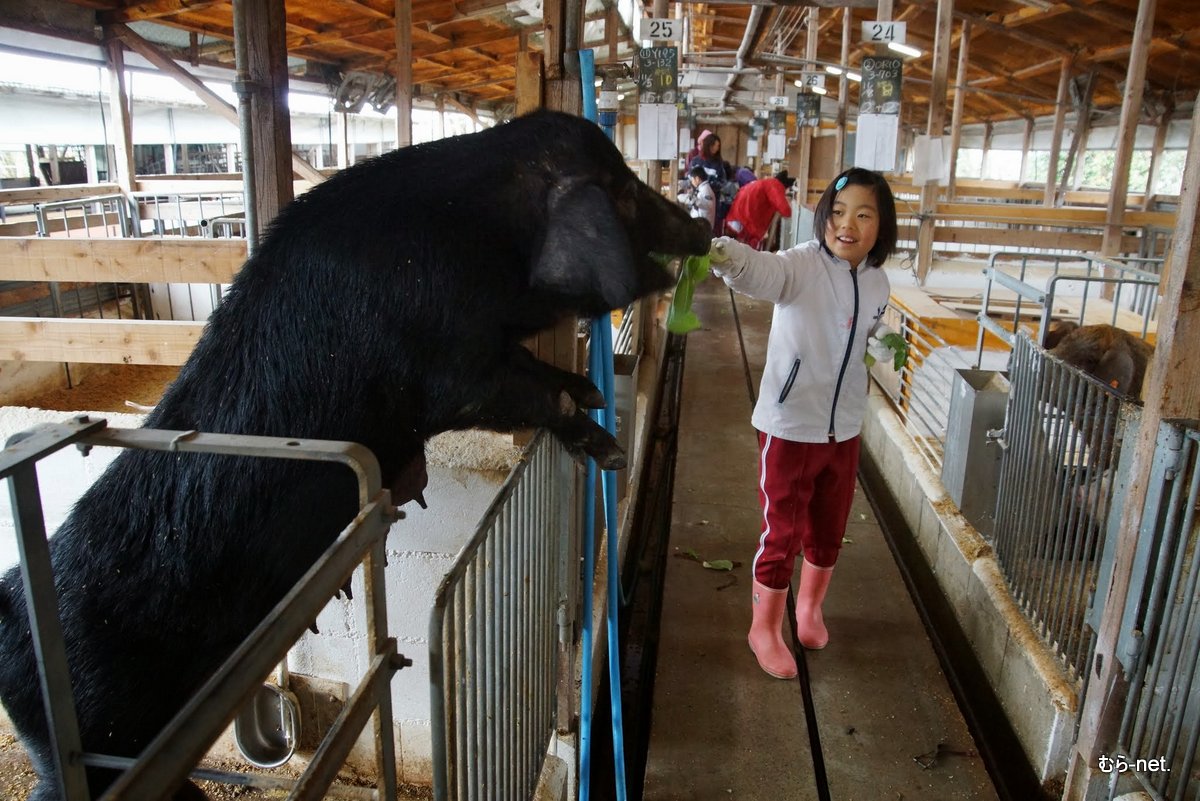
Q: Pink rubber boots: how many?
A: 2